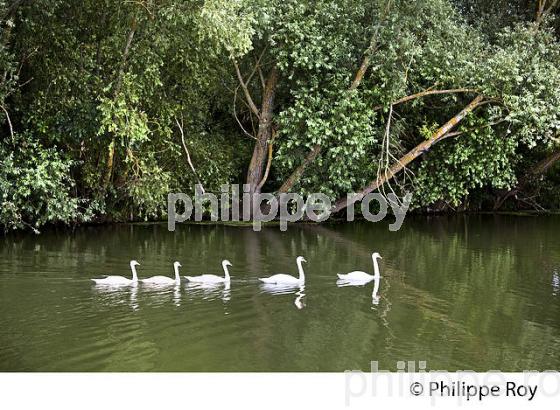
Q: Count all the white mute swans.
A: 5